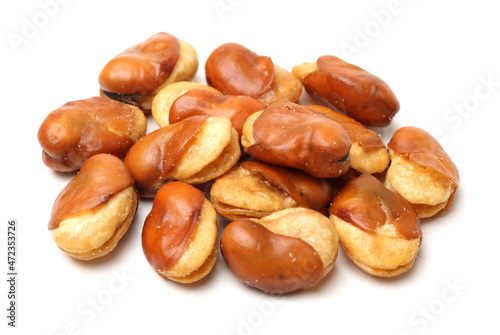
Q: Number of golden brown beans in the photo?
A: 14